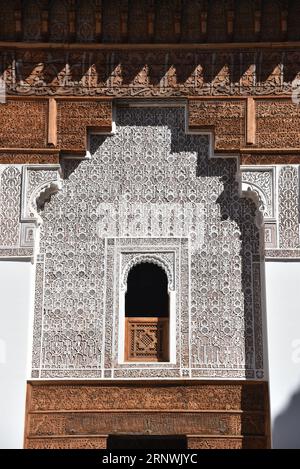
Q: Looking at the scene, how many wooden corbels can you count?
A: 11